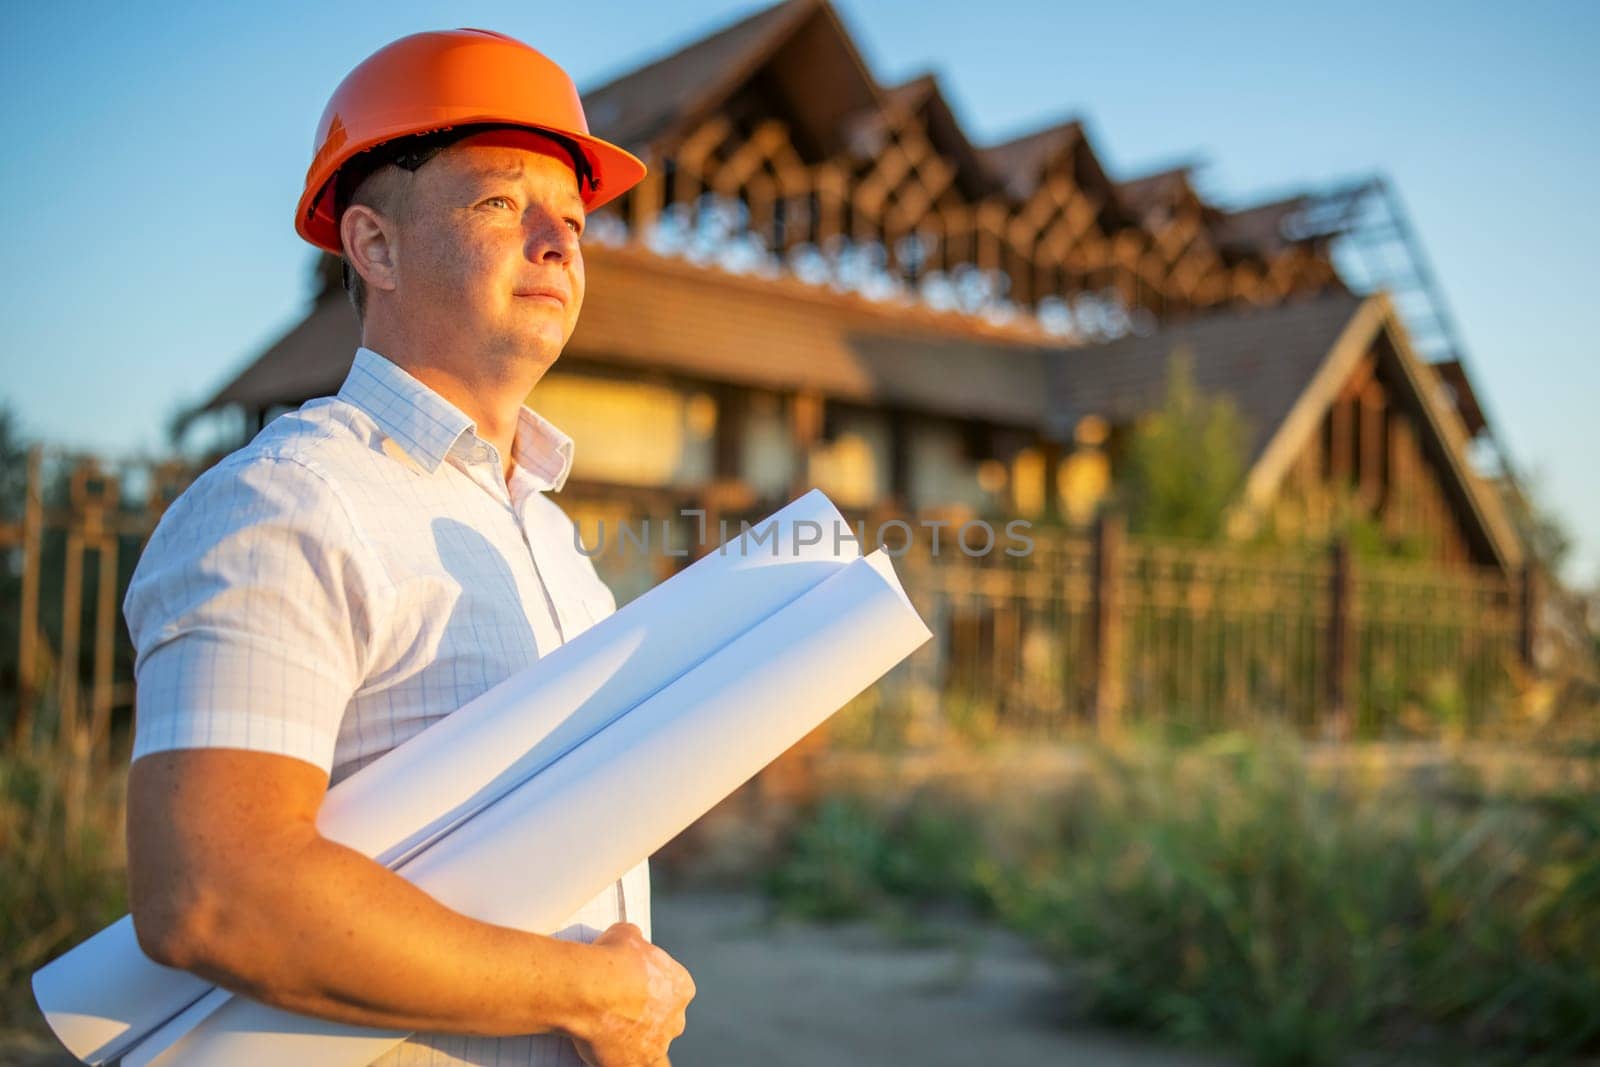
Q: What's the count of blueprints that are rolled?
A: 2